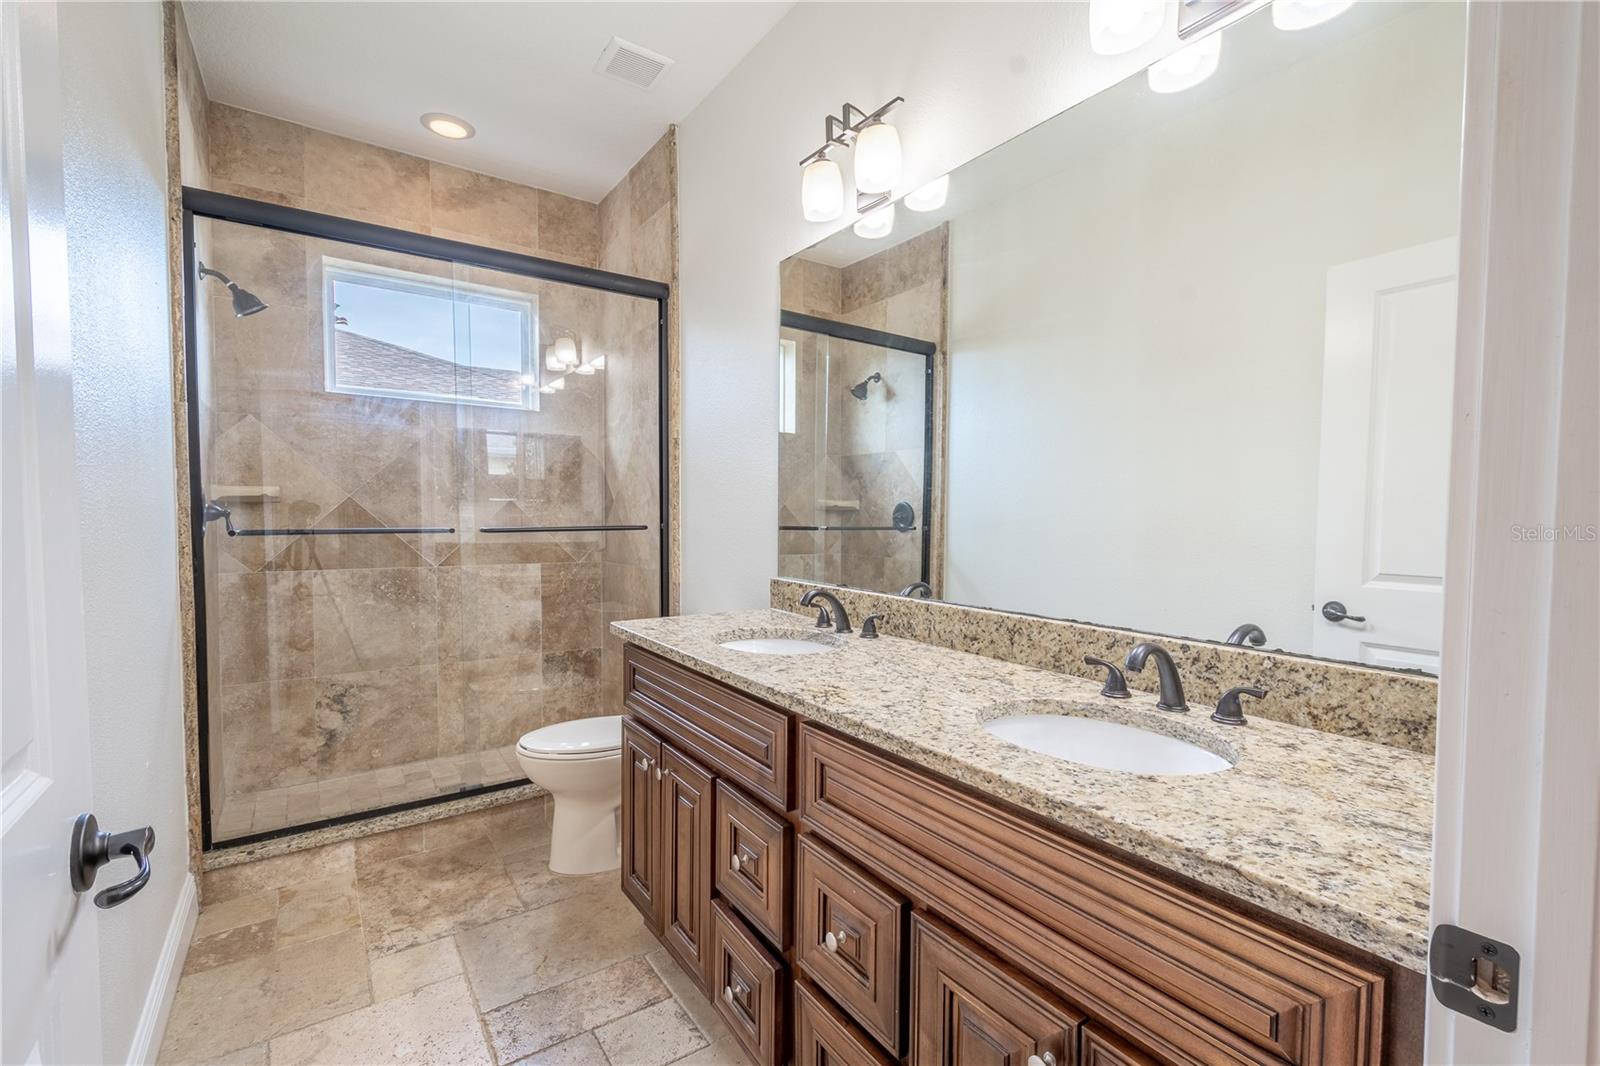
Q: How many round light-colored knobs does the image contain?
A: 6